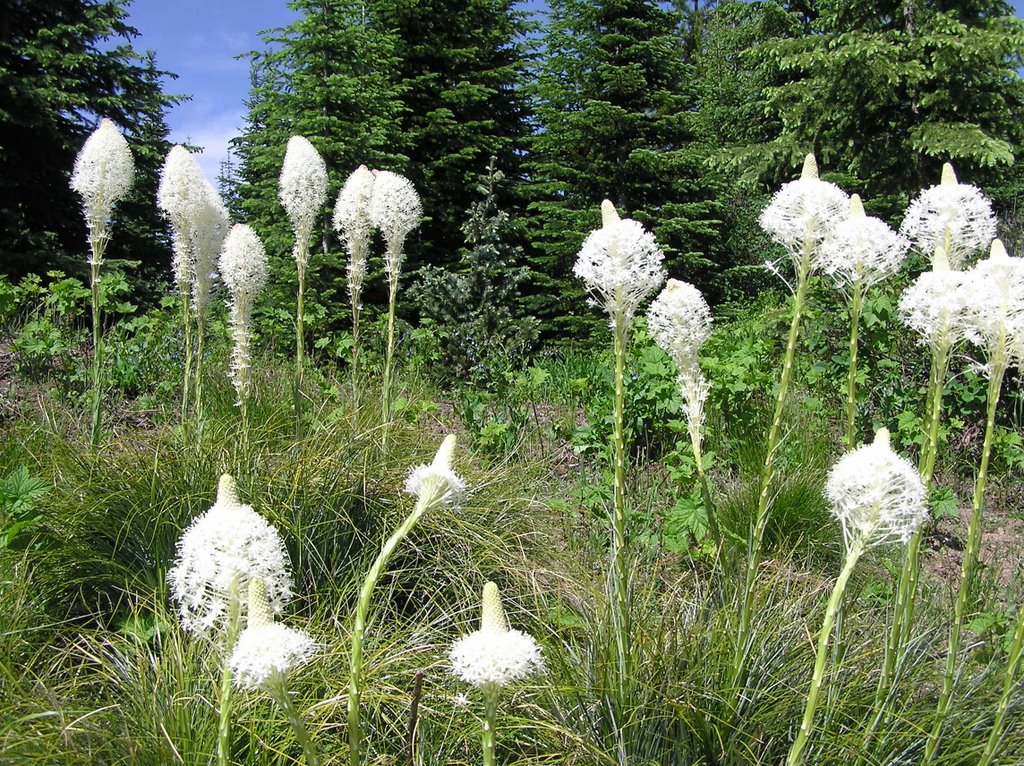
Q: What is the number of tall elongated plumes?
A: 8